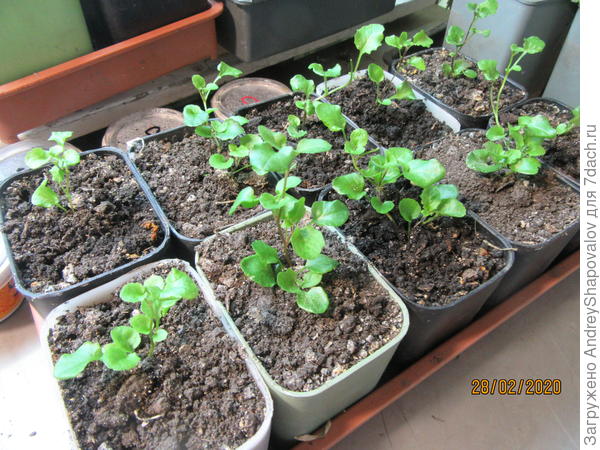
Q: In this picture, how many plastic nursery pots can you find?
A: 10